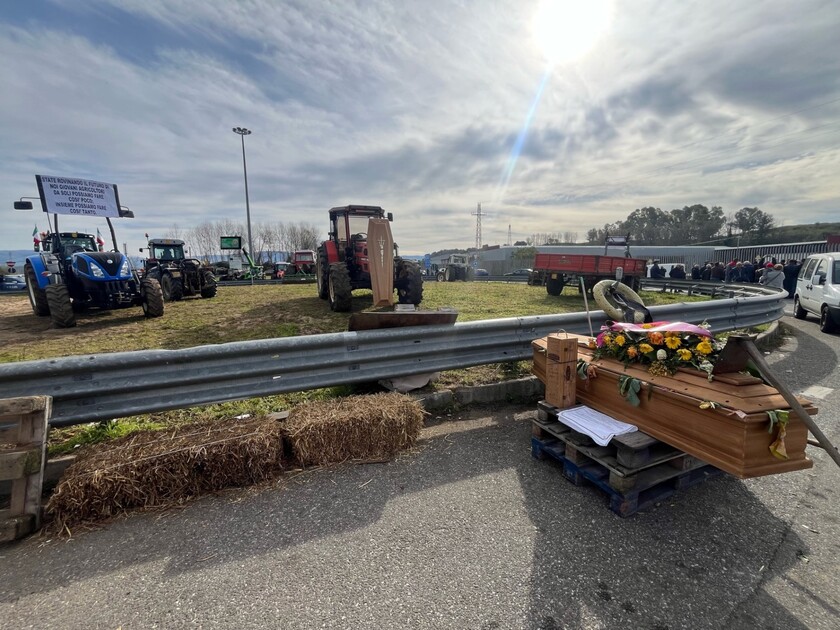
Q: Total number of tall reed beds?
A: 0